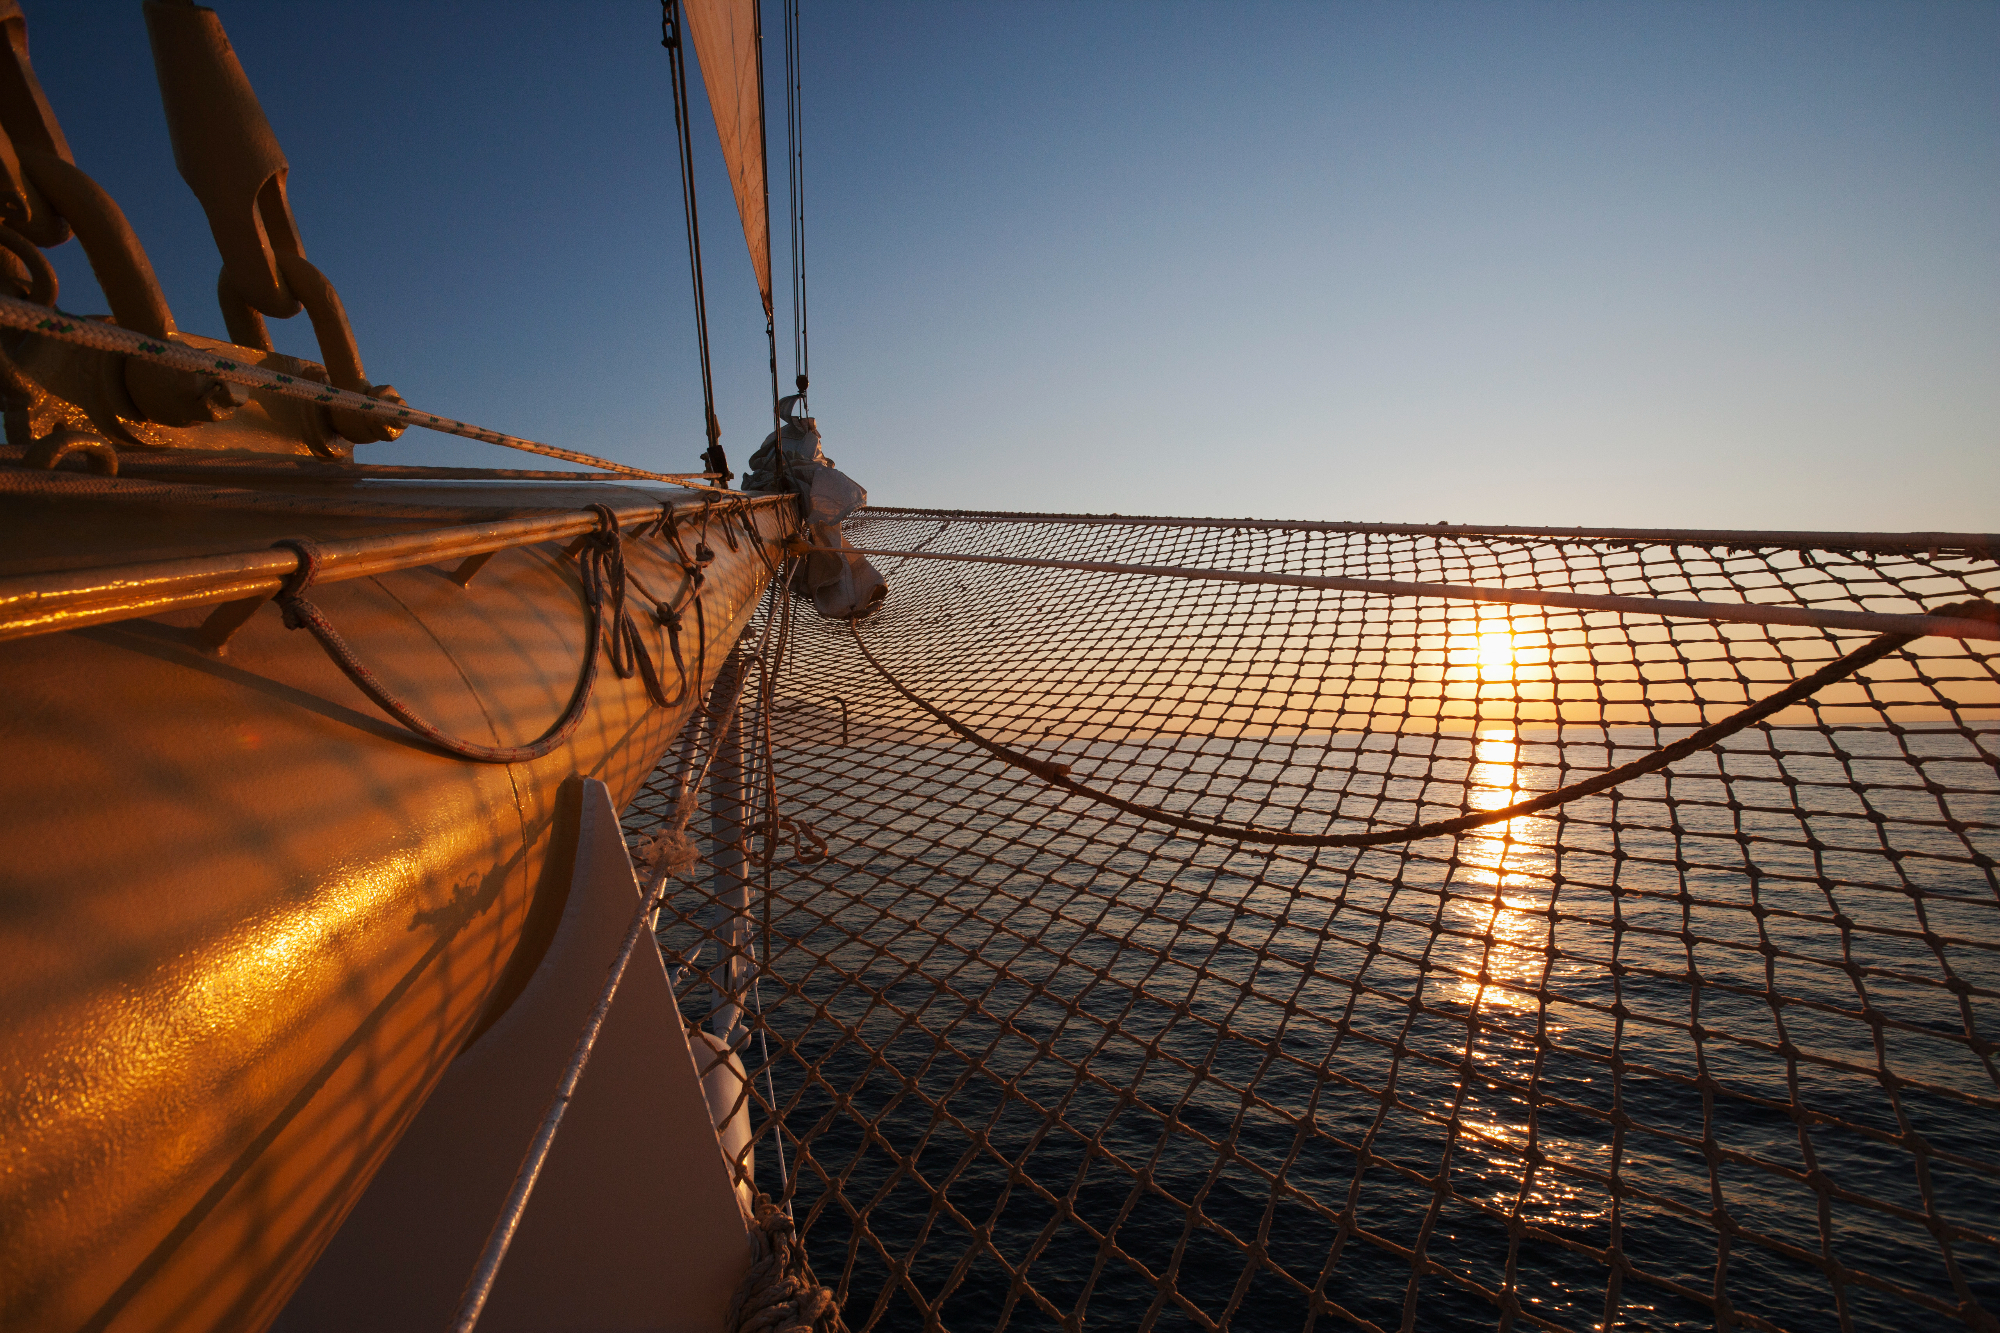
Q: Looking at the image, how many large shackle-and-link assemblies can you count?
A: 2